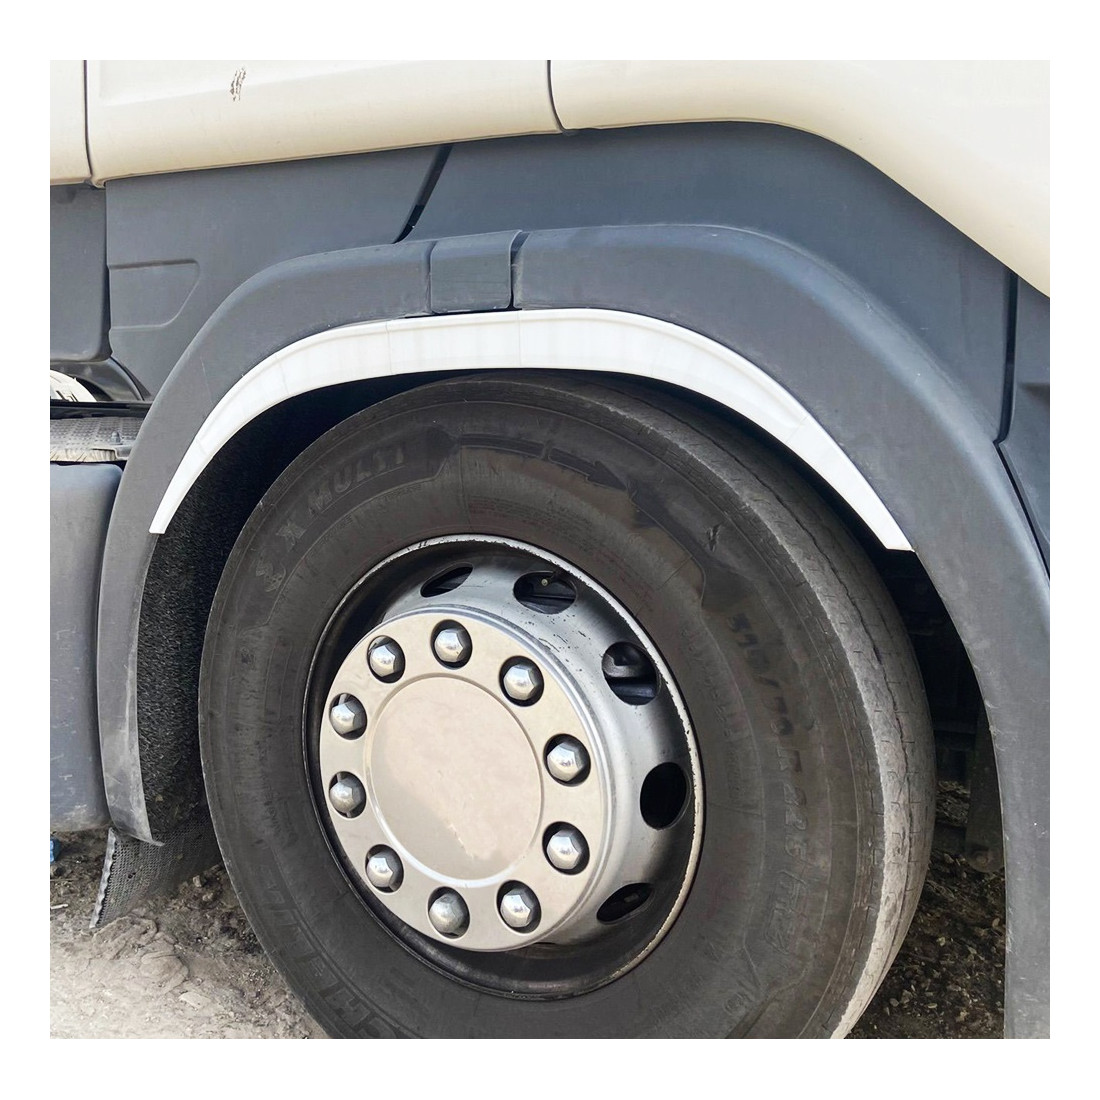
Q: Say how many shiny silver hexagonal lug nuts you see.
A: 10